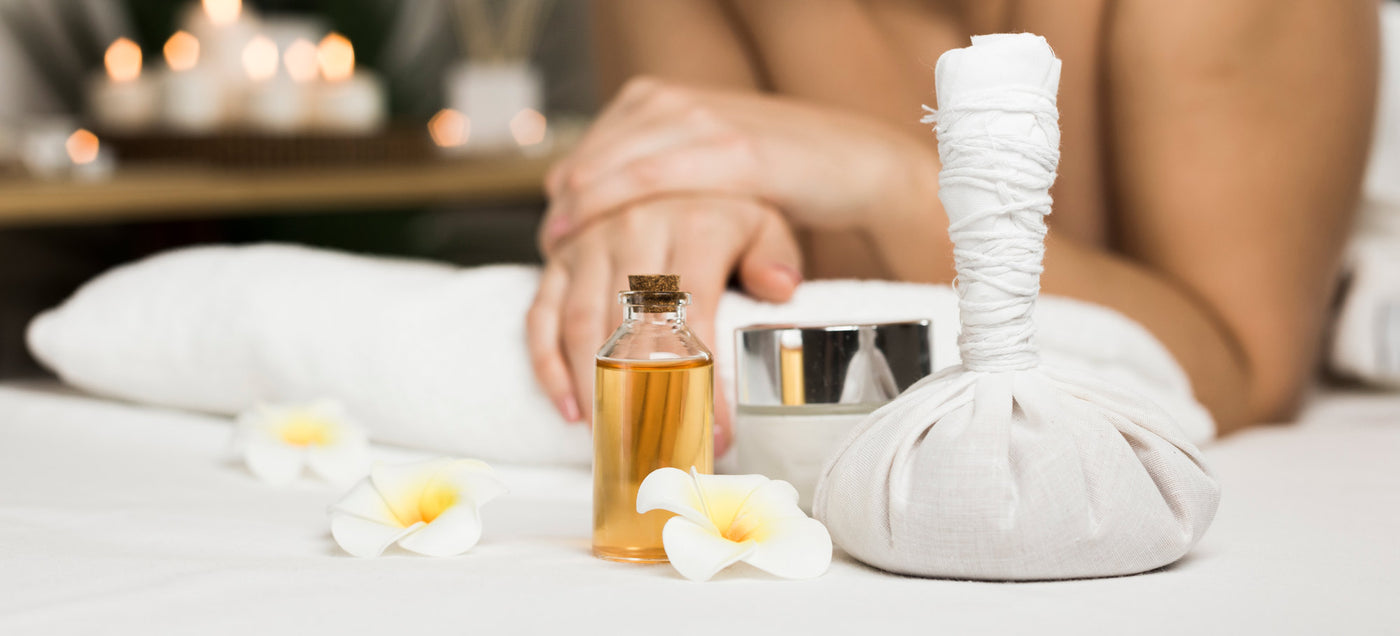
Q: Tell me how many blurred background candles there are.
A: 9